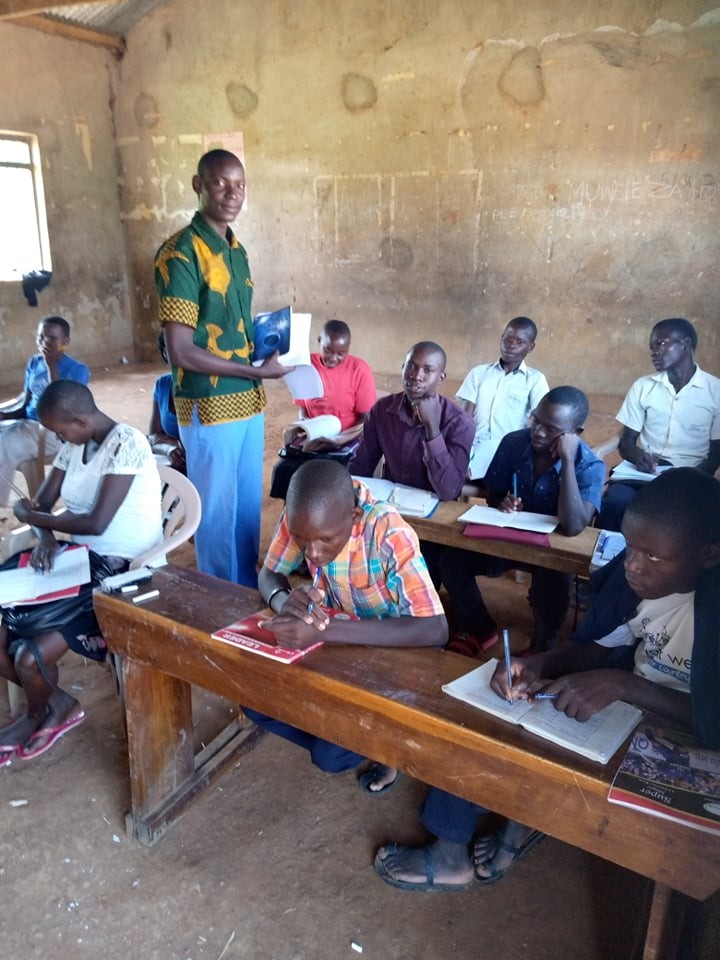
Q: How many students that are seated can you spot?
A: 10